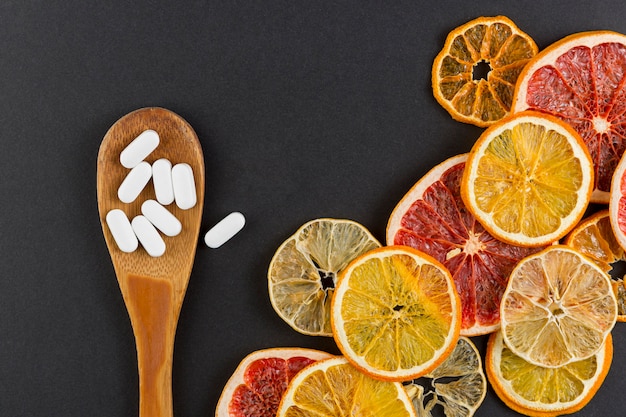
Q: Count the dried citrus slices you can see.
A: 13